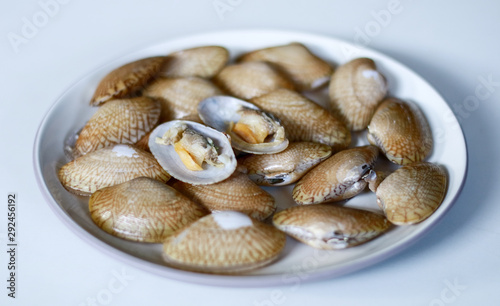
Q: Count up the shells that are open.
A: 2